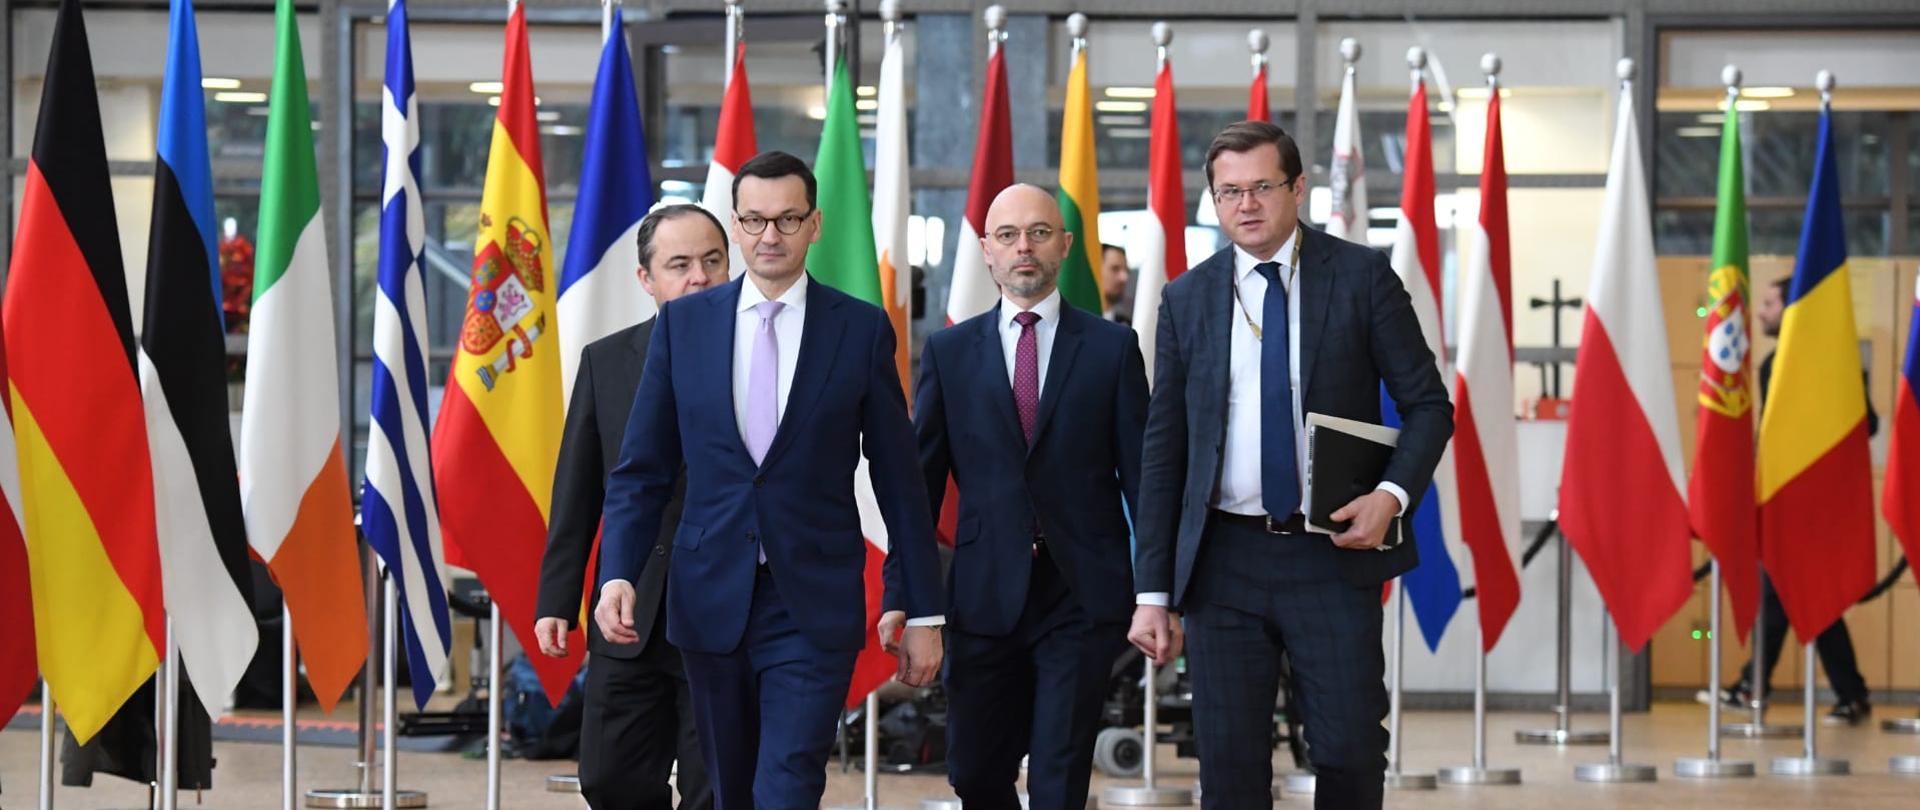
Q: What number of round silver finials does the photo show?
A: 11